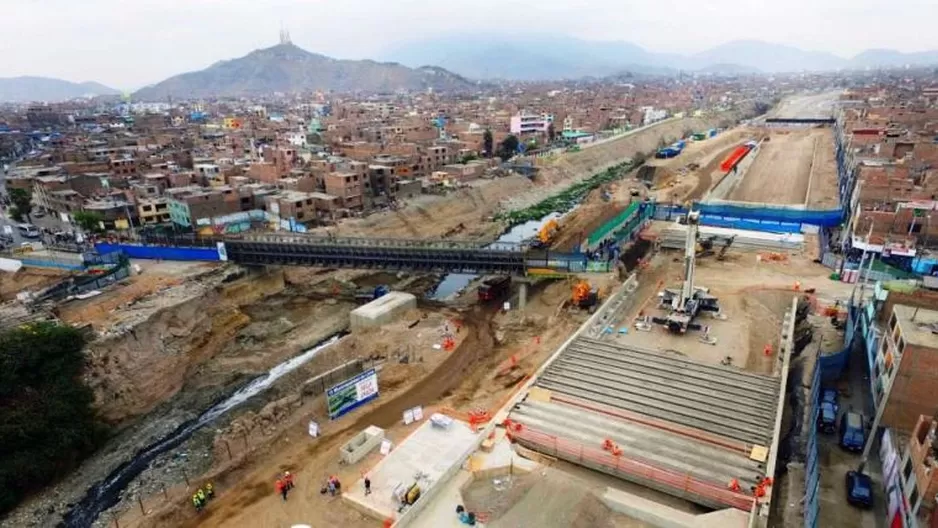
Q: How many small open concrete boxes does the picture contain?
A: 1